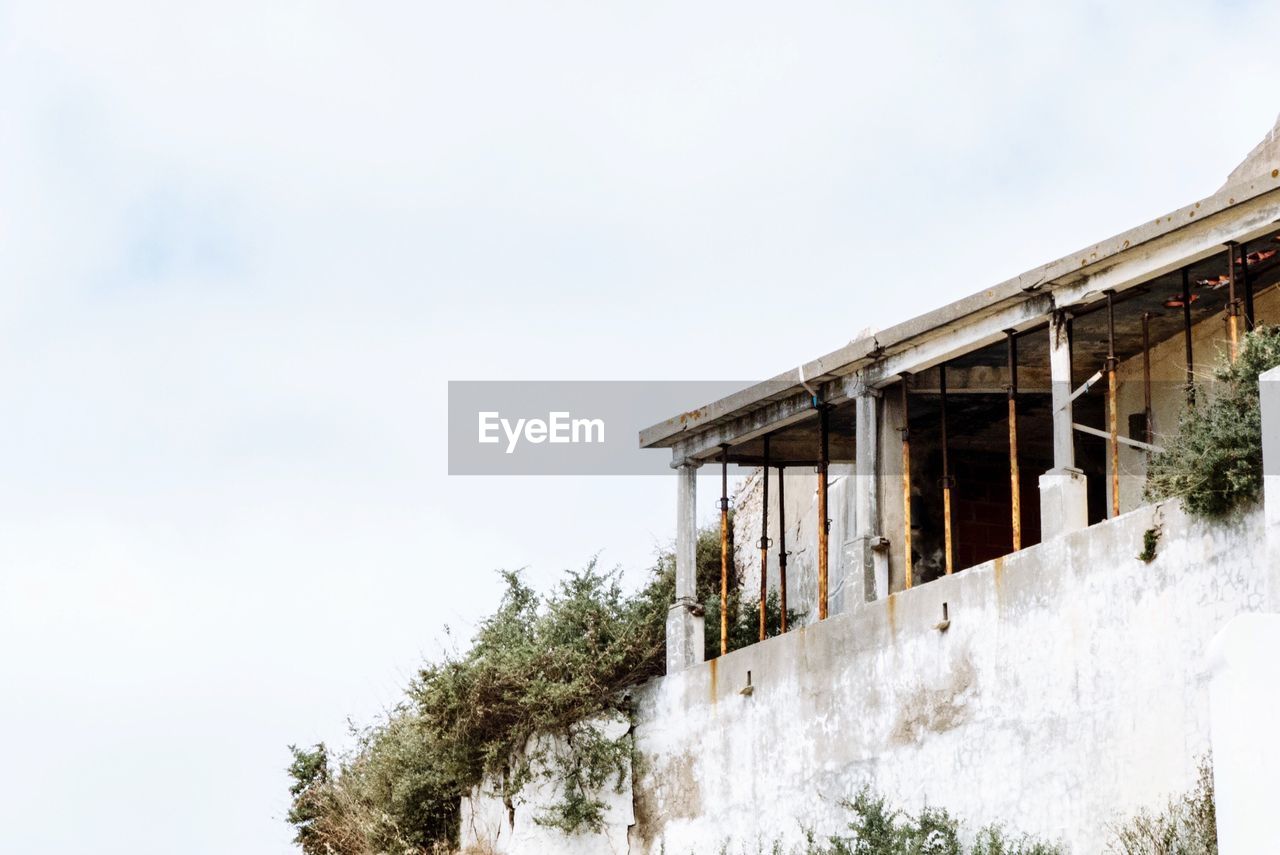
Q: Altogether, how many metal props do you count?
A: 12